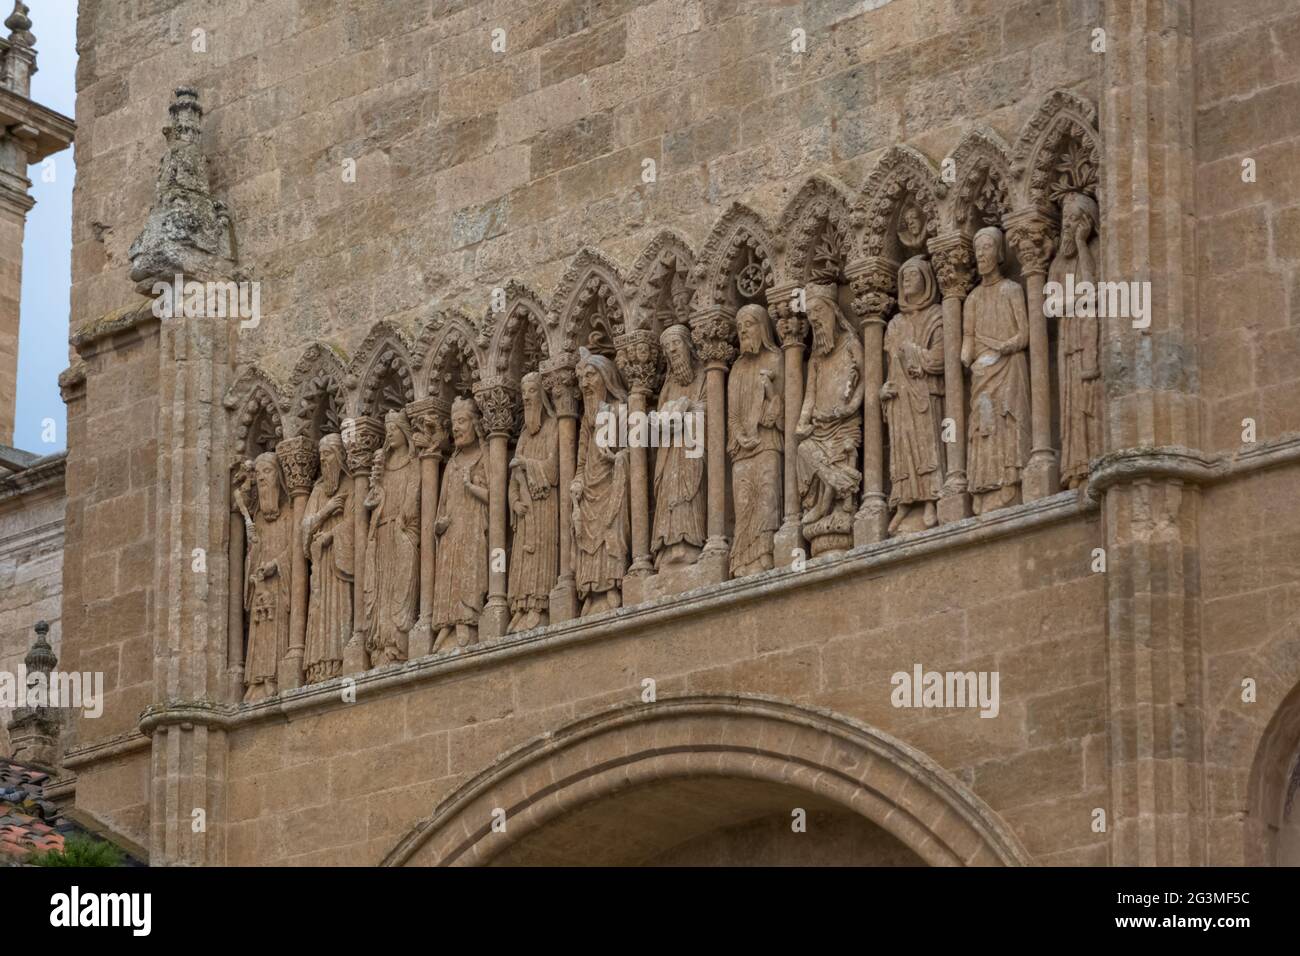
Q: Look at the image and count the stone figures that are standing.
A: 11